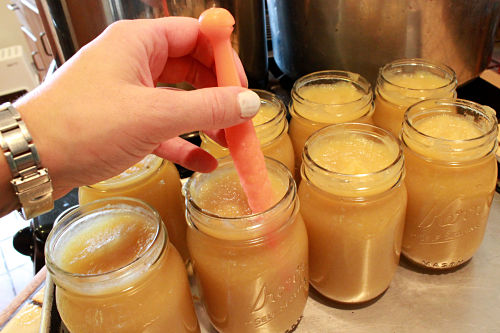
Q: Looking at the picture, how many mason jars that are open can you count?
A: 8